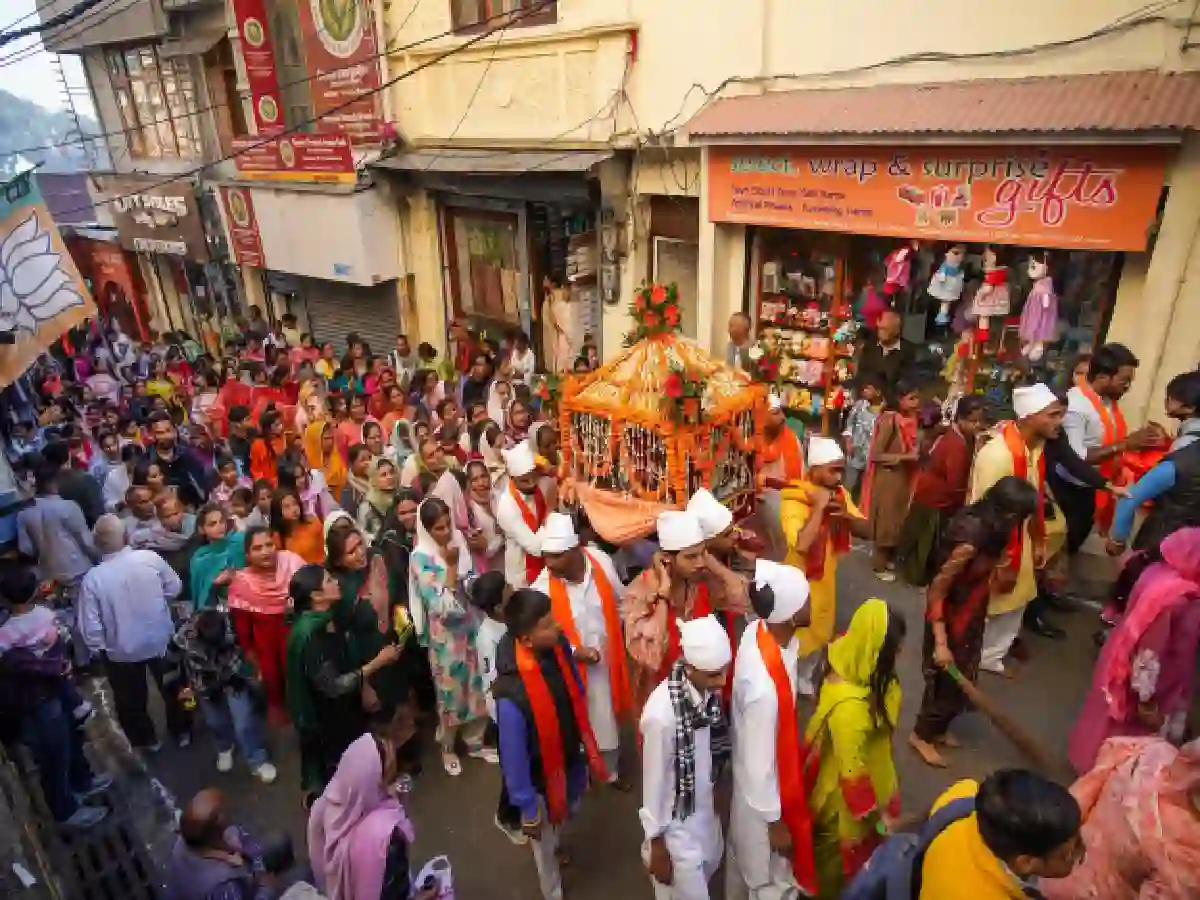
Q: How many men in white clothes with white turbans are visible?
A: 4